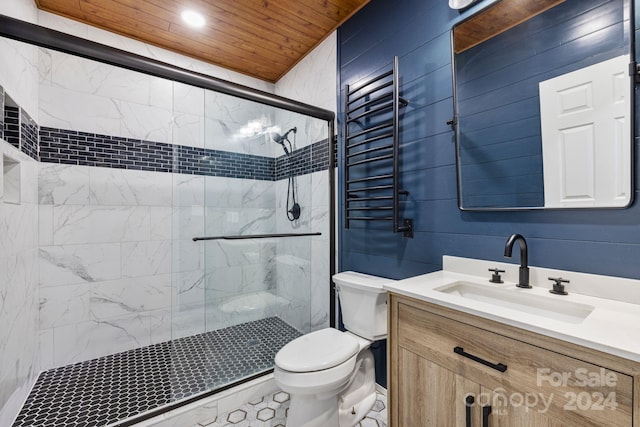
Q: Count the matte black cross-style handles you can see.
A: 2